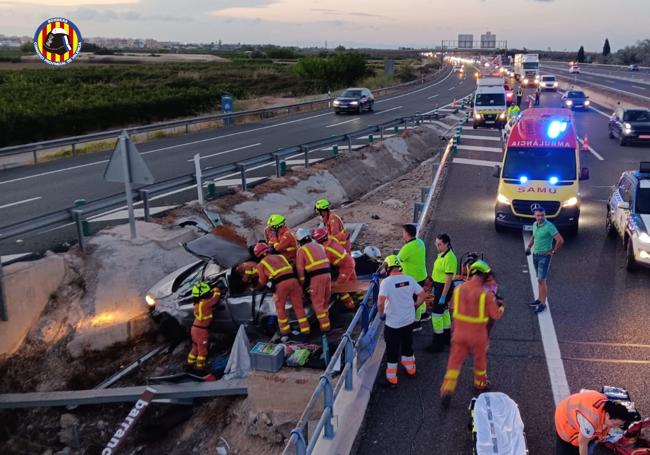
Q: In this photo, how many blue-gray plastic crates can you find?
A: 1